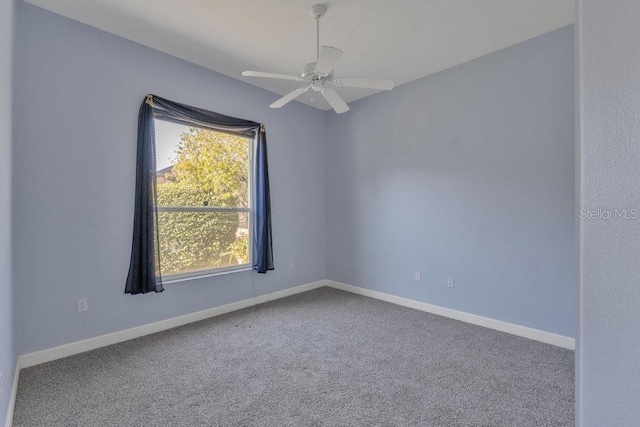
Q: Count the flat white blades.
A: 5